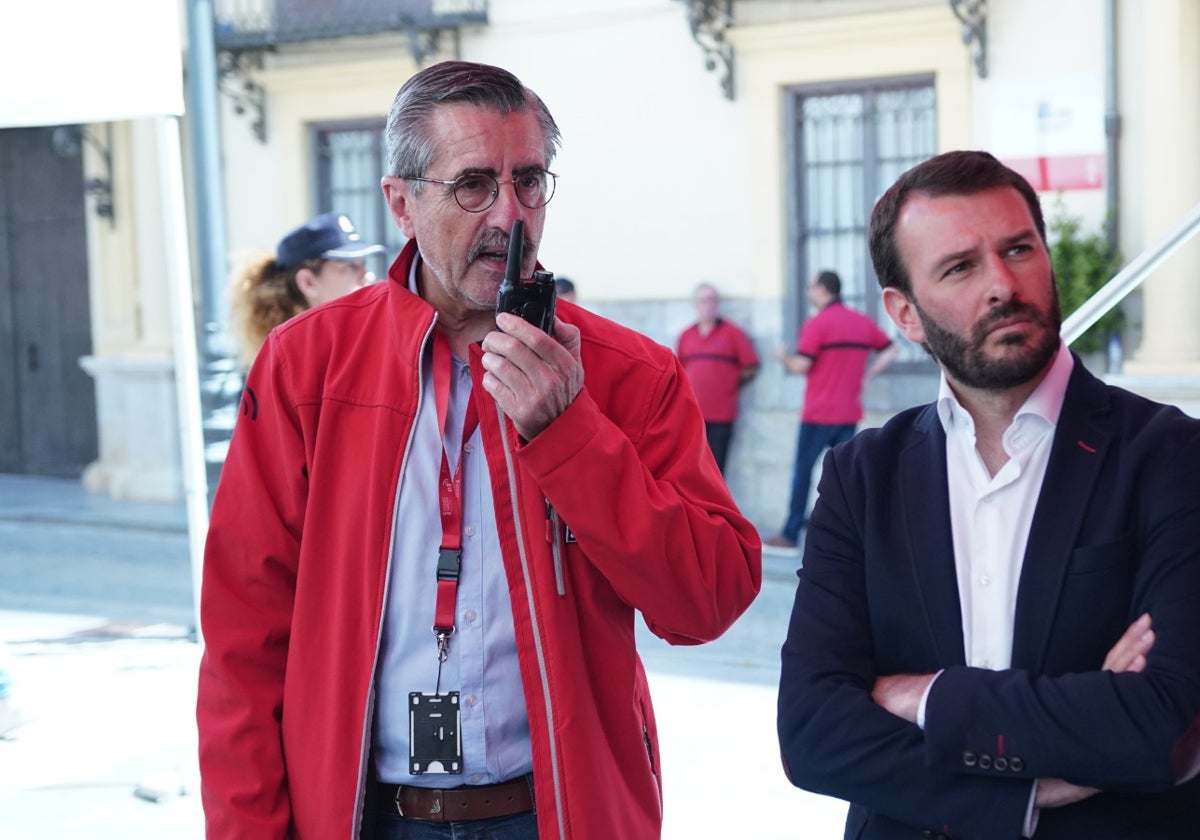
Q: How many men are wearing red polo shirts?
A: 2